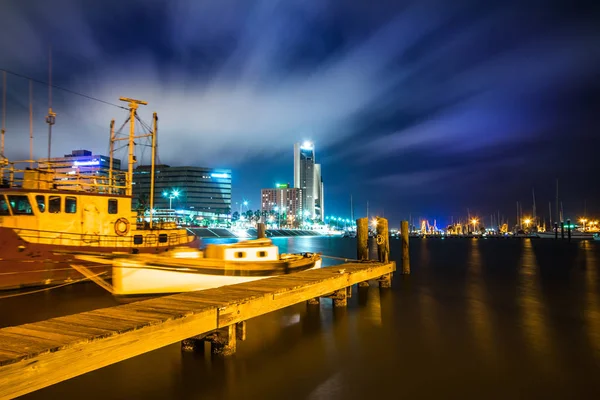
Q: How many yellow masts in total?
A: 3